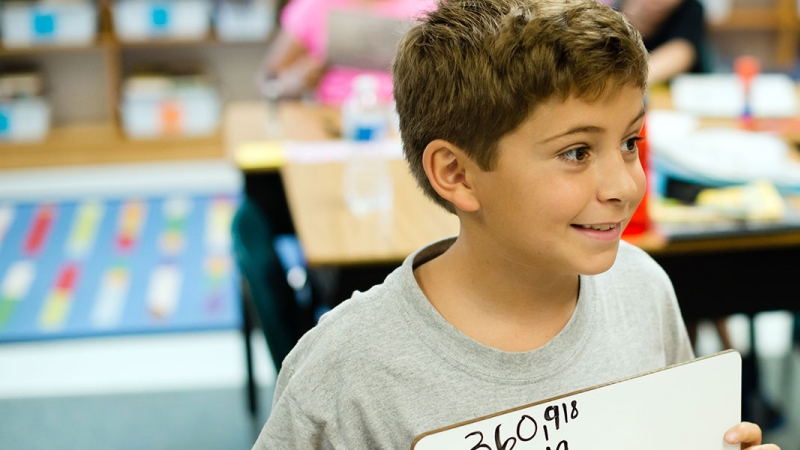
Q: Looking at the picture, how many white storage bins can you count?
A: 5